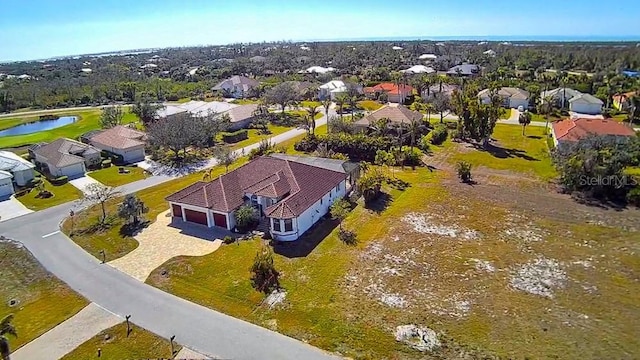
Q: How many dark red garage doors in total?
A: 3